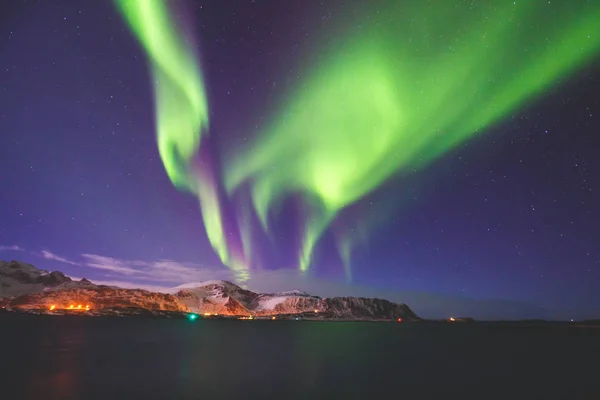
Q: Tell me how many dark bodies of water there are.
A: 1